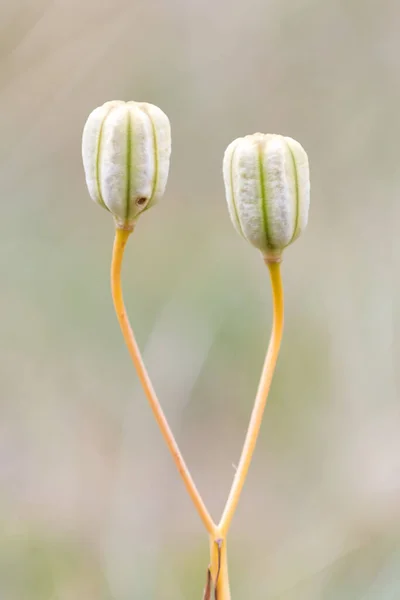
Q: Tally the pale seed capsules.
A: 2